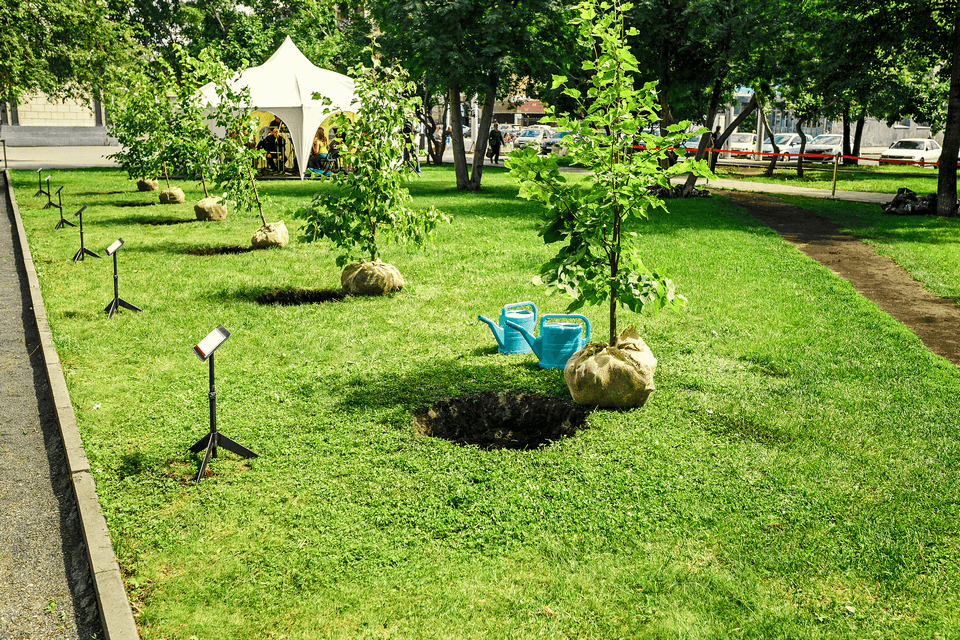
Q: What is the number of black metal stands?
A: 6